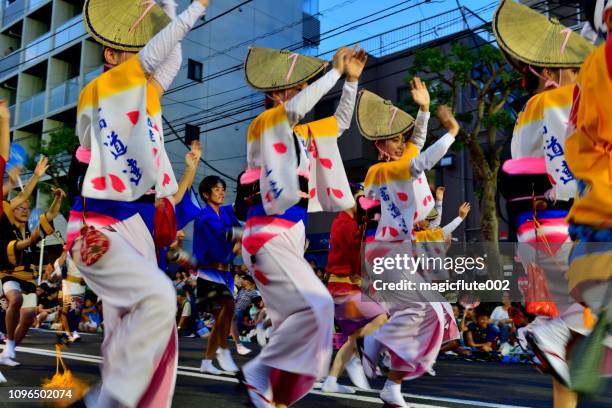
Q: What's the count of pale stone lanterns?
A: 0